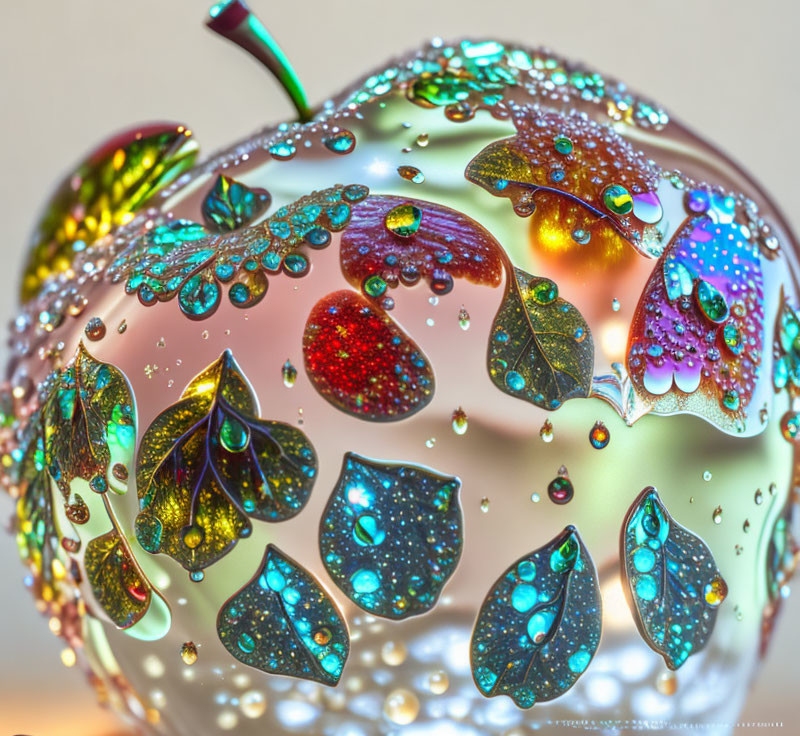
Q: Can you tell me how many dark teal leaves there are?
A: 4